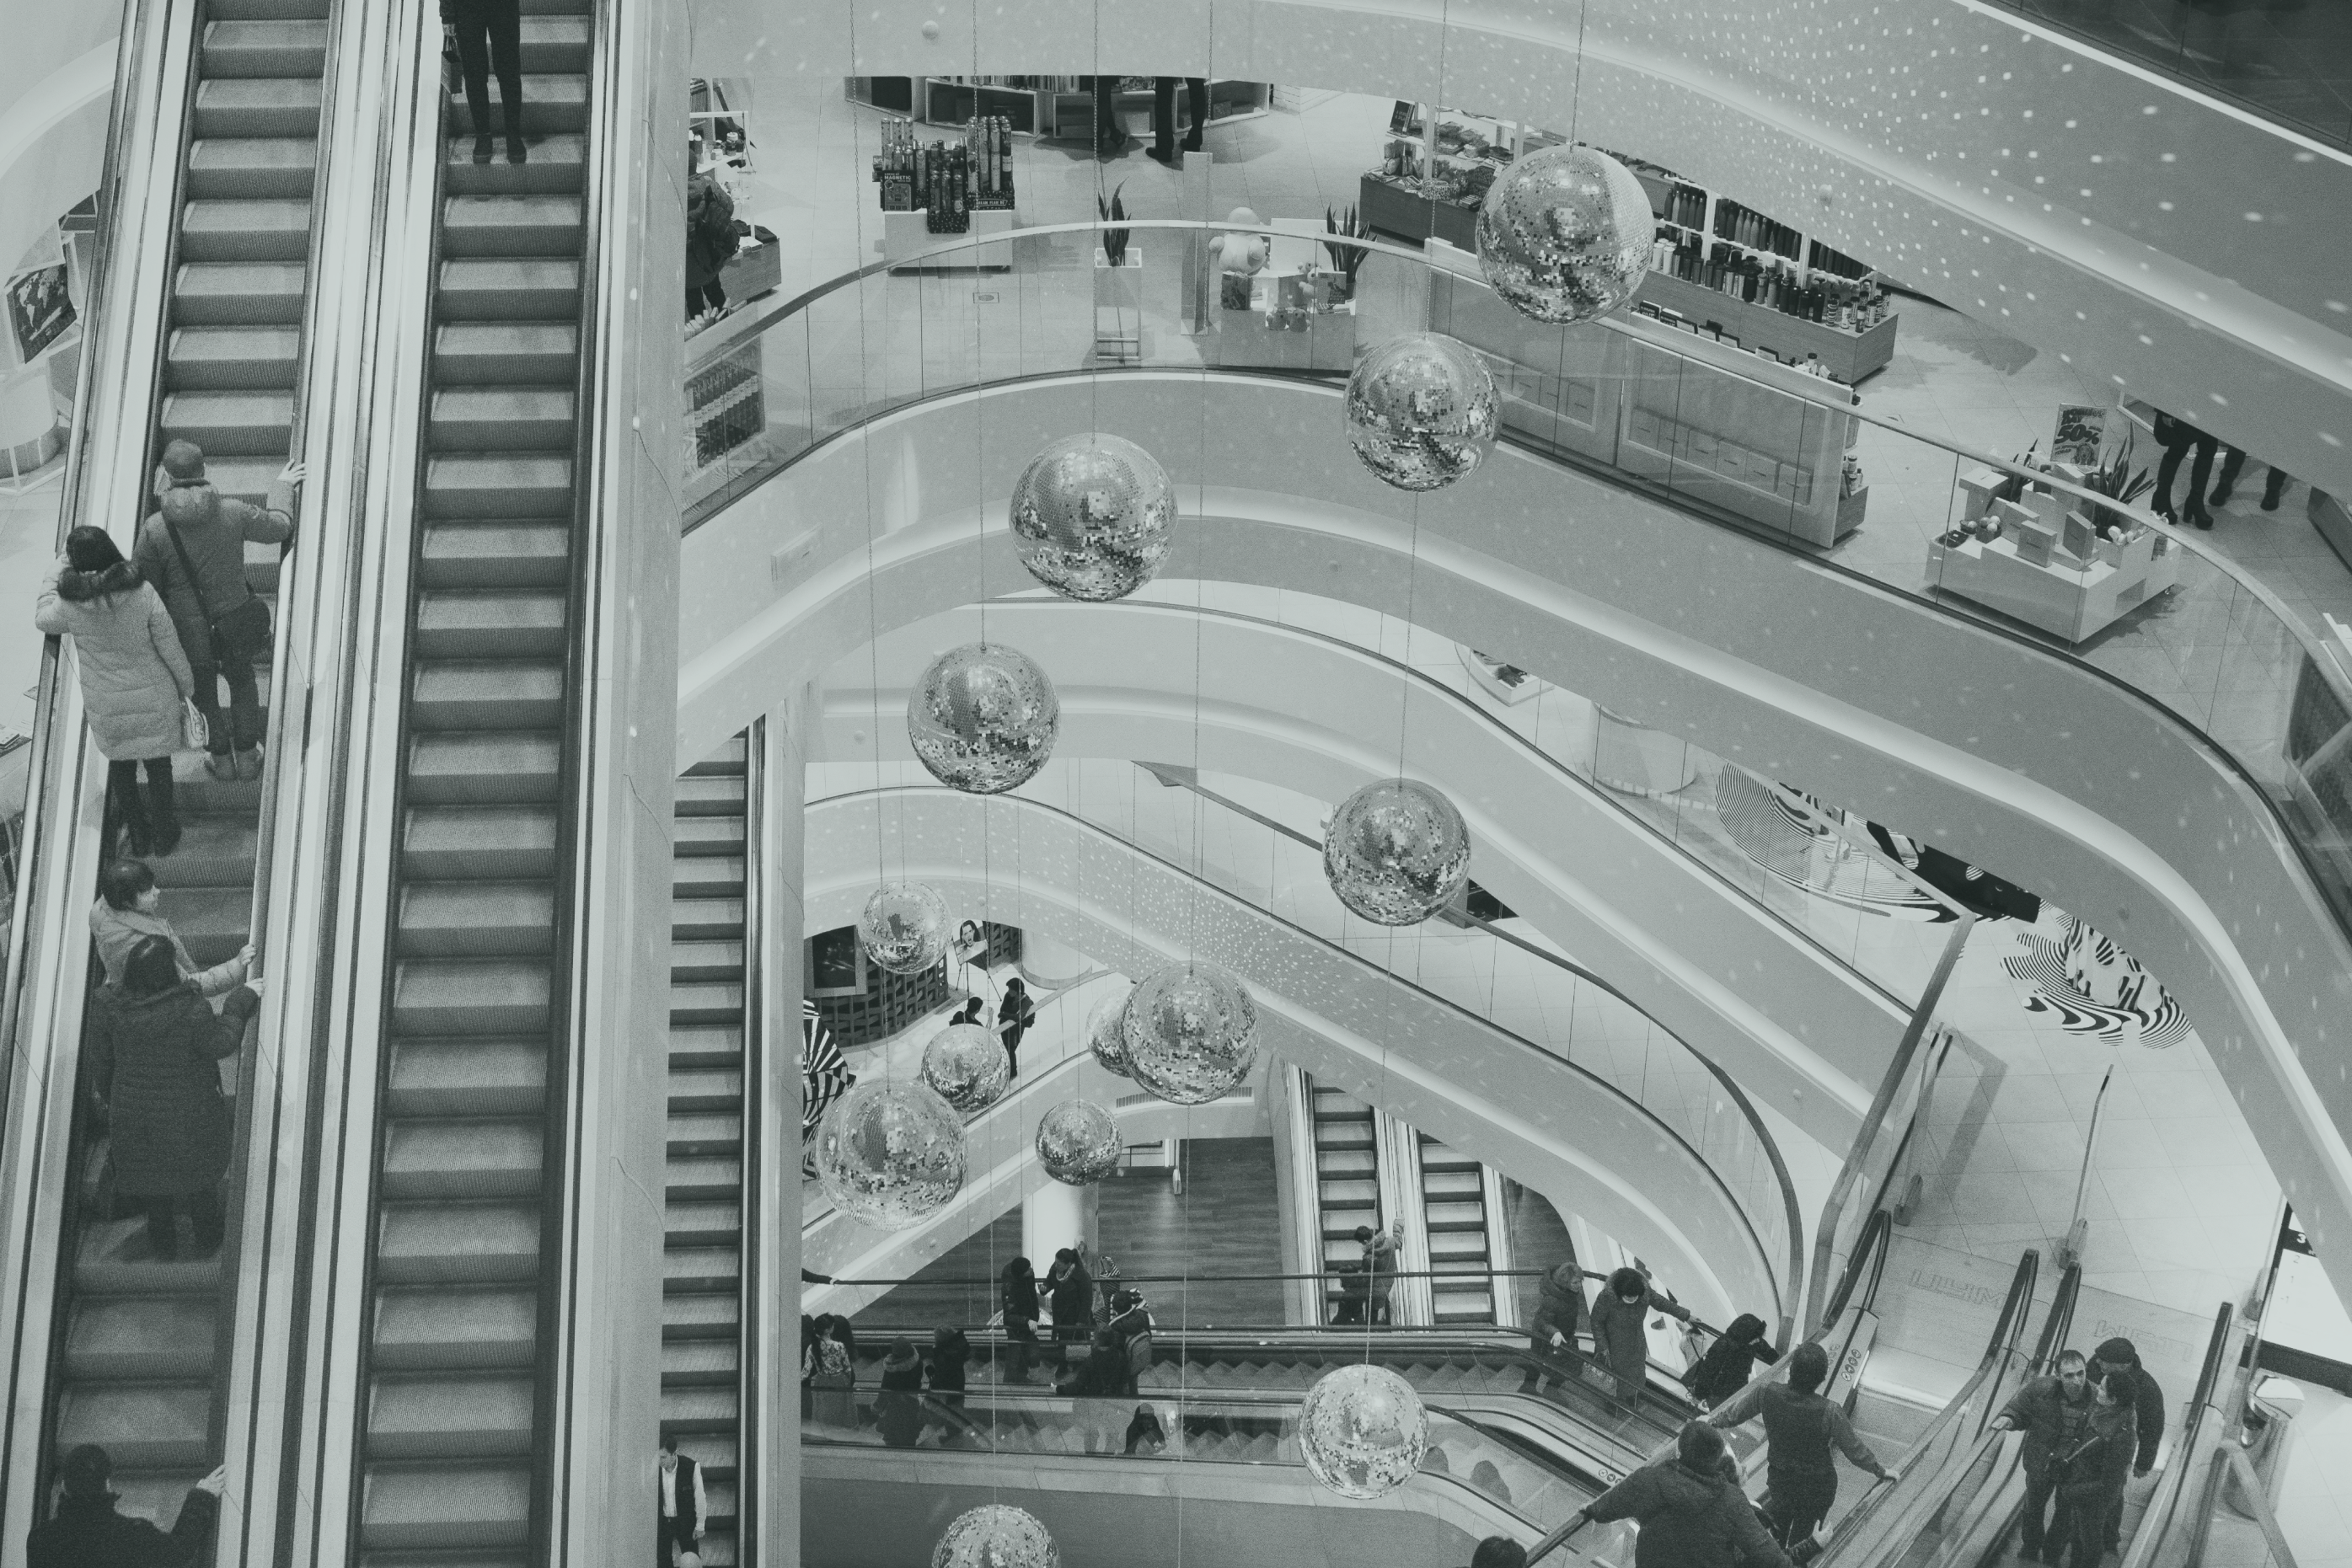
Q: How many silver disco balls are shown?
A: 13